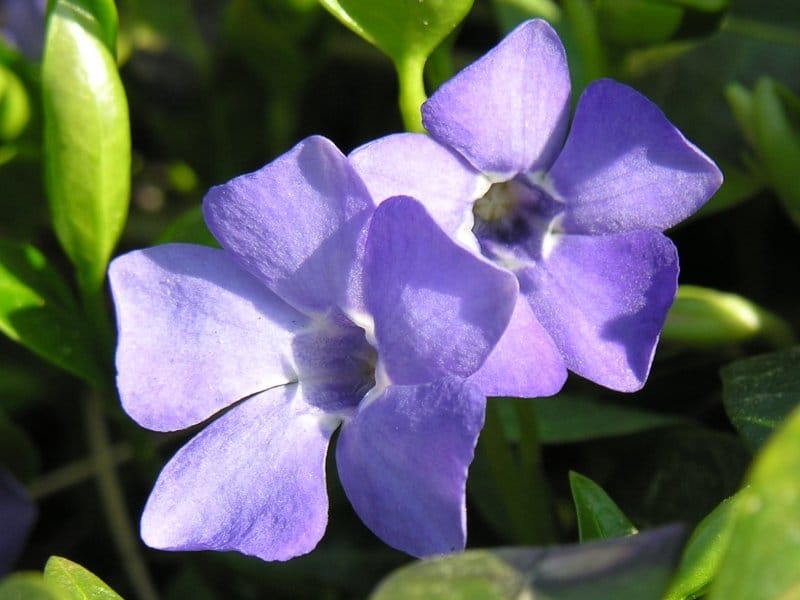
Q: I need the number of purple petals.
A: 10